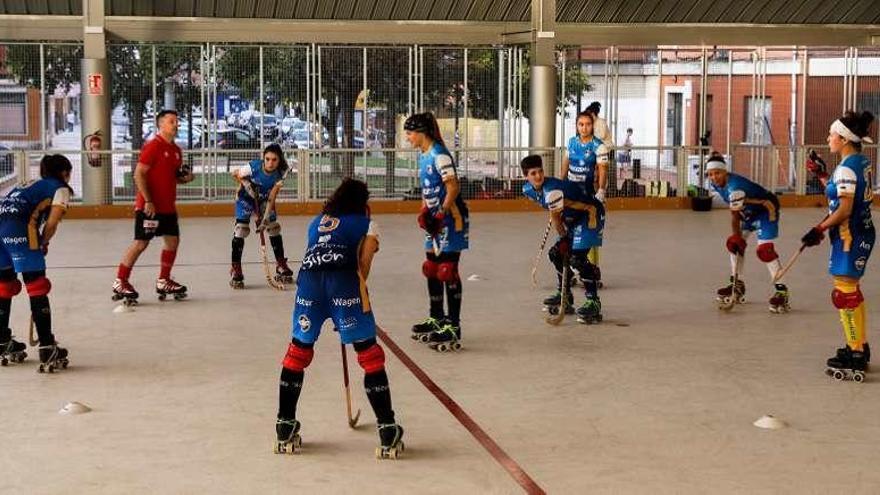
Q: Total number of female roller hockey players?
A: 8